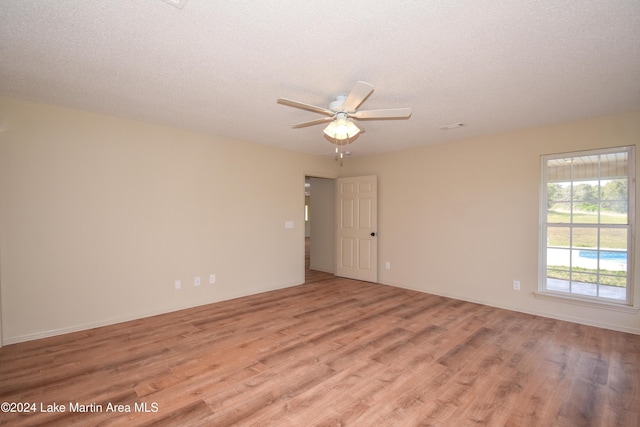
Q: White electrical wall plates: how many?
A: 6